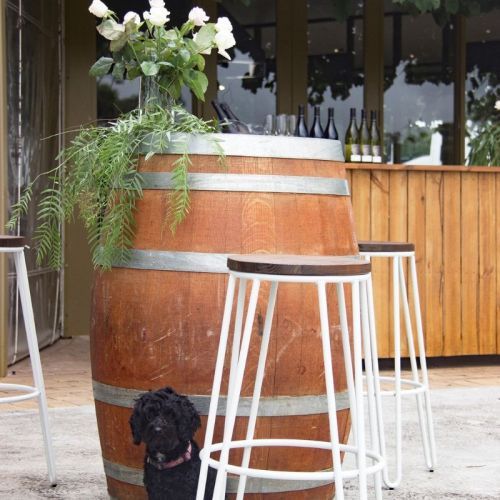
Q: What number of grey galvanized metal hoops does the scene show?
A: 5